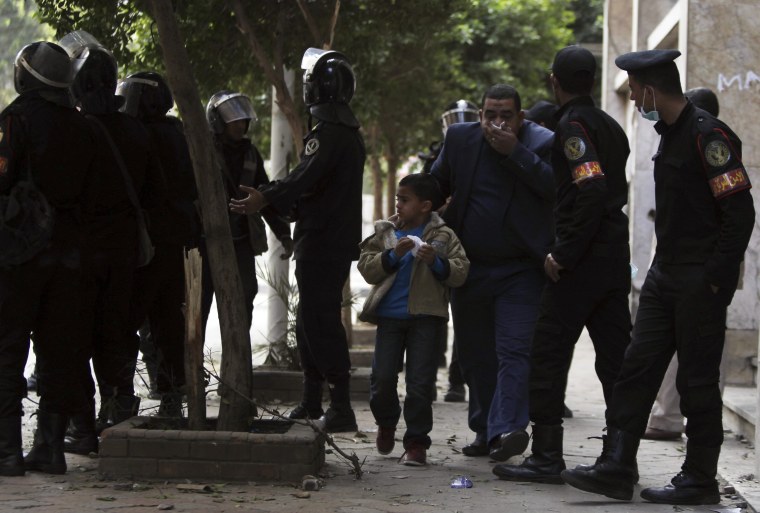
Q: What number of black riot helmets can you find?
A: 6